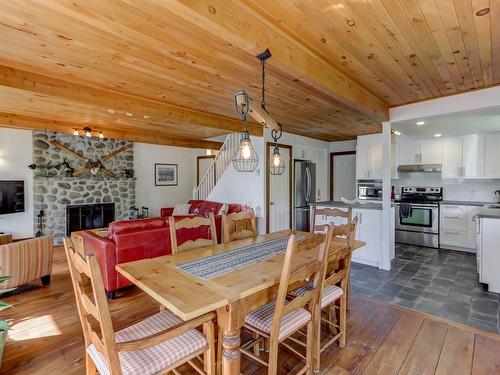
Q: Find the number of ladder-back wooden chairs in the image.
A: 6